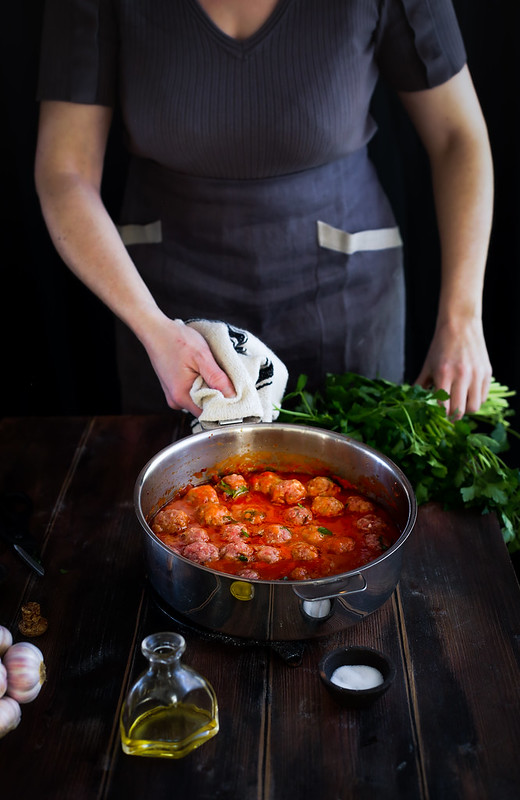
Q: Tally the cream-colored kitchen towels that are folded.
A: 1